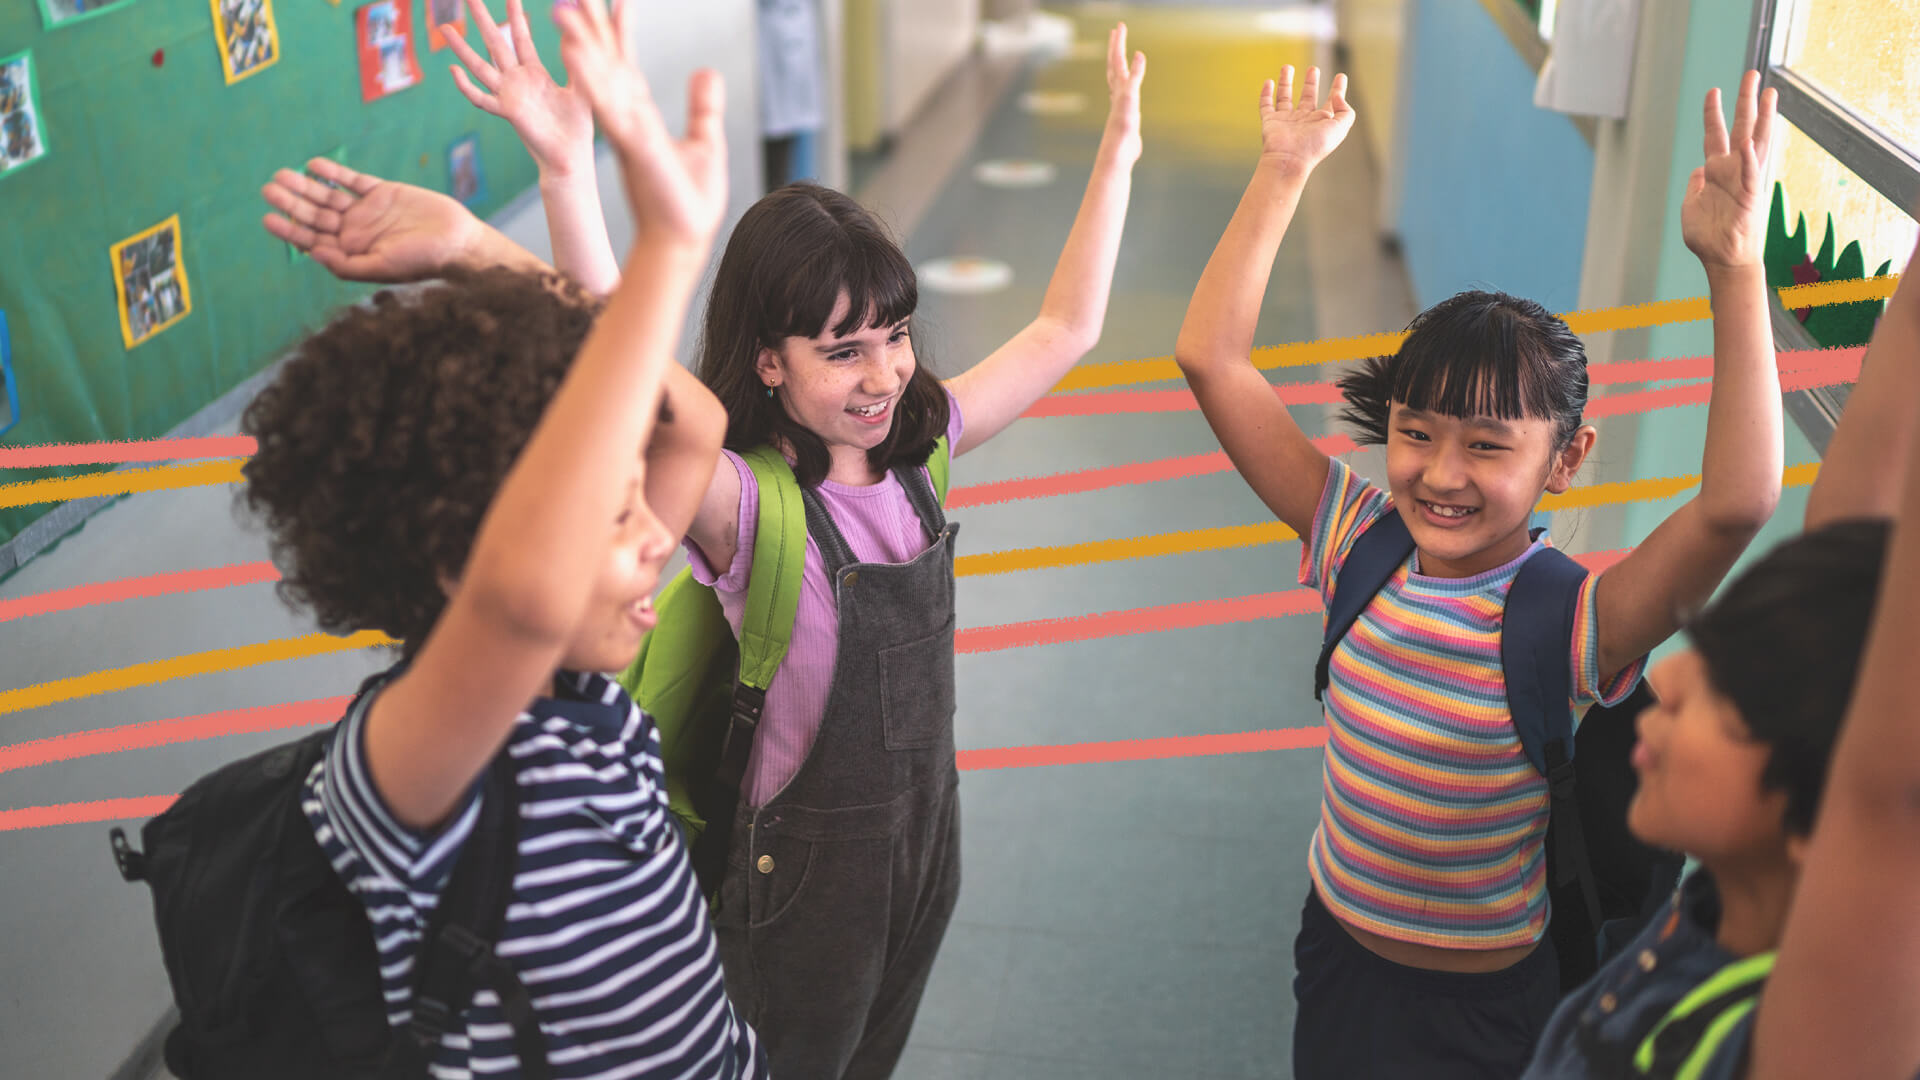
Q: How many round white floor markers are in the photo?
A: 3